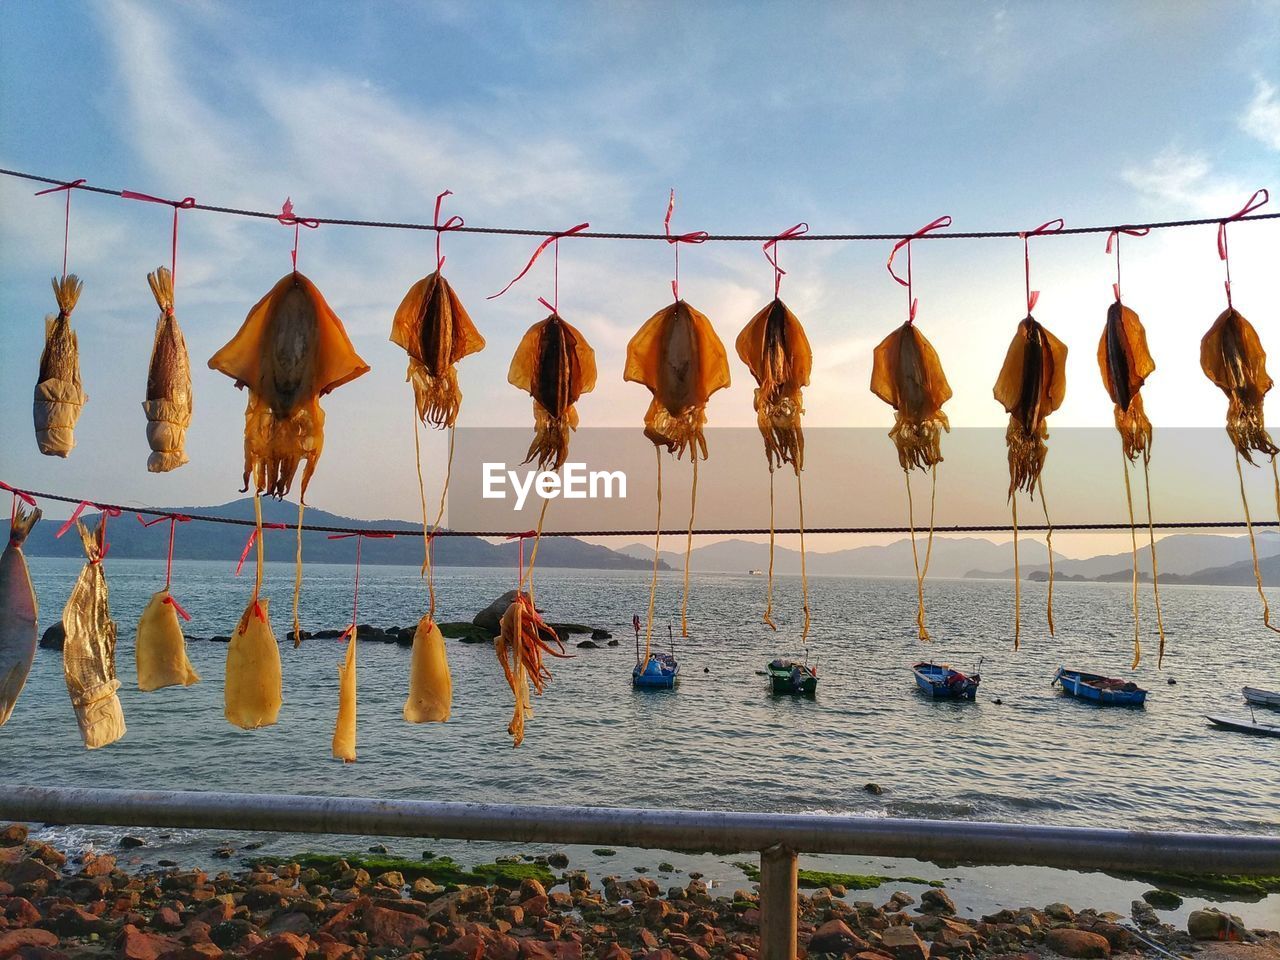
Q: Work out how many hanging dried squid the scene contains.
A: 9